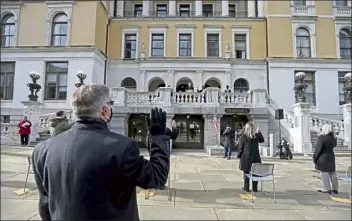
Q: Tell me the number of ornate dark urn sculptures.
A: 4